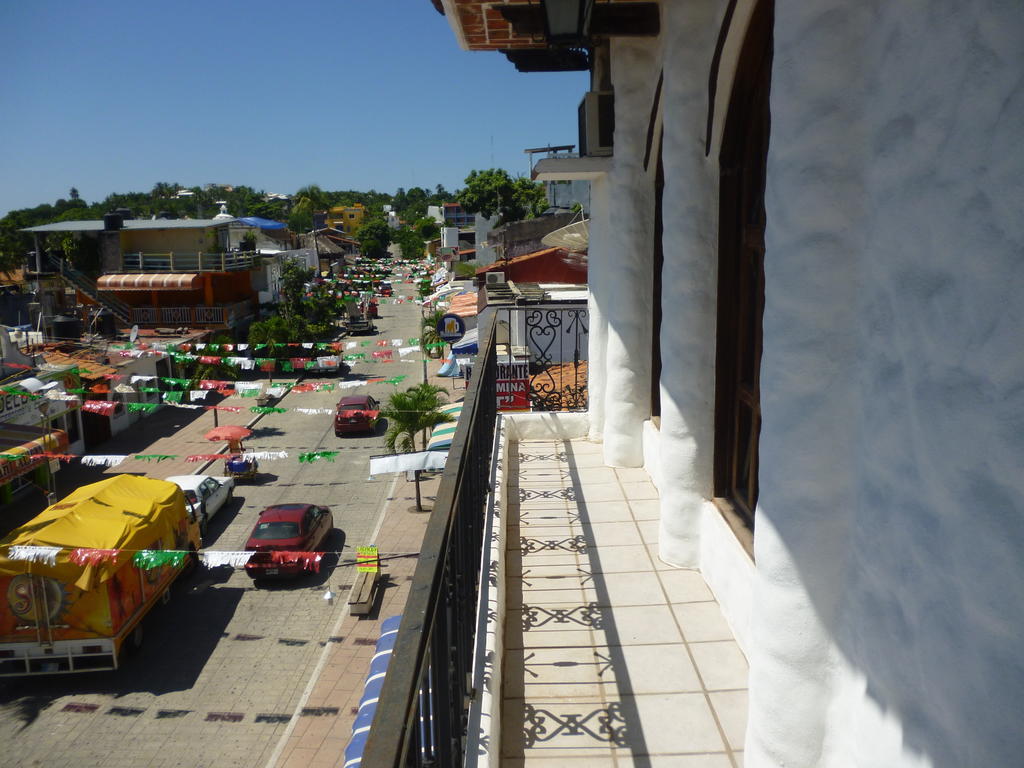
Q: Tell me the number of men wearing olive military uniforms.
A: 0